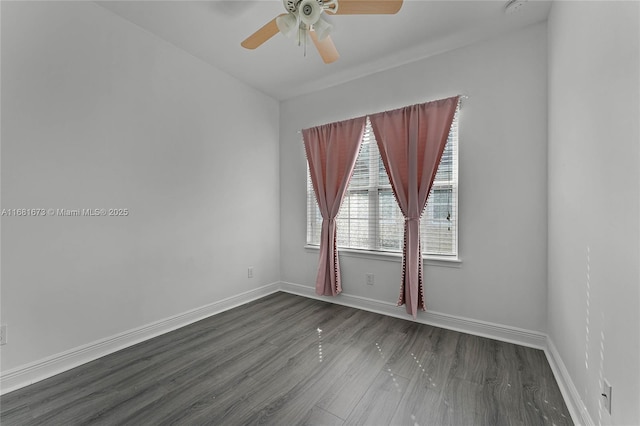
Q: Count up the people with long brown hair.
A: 0